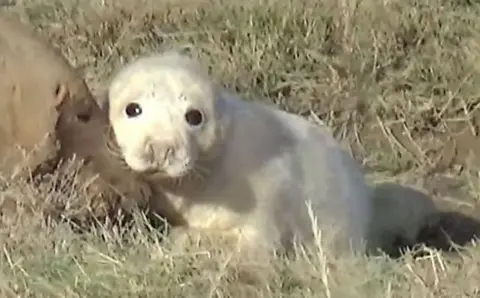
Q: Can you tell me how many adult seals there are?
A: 1